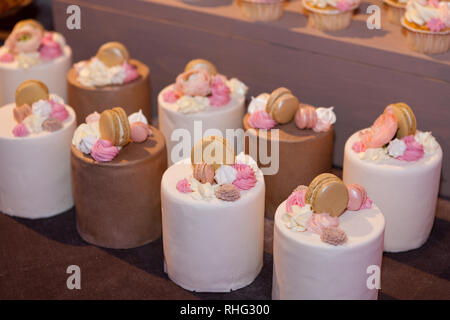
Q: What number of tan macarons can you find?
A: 9